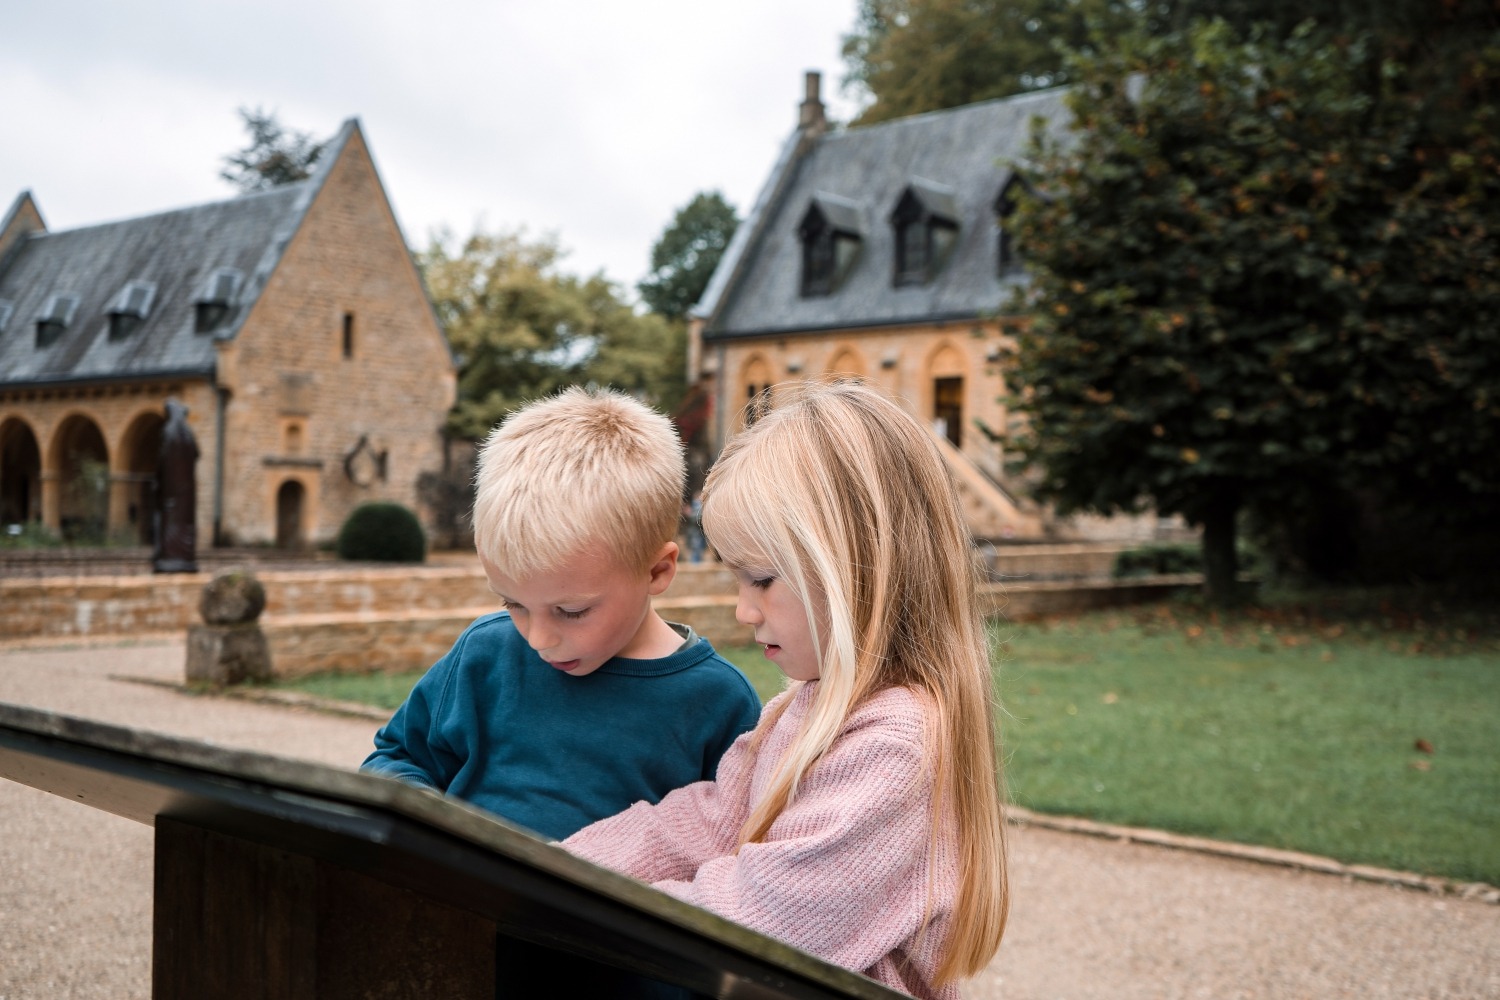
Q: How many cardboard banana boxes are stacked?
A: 0